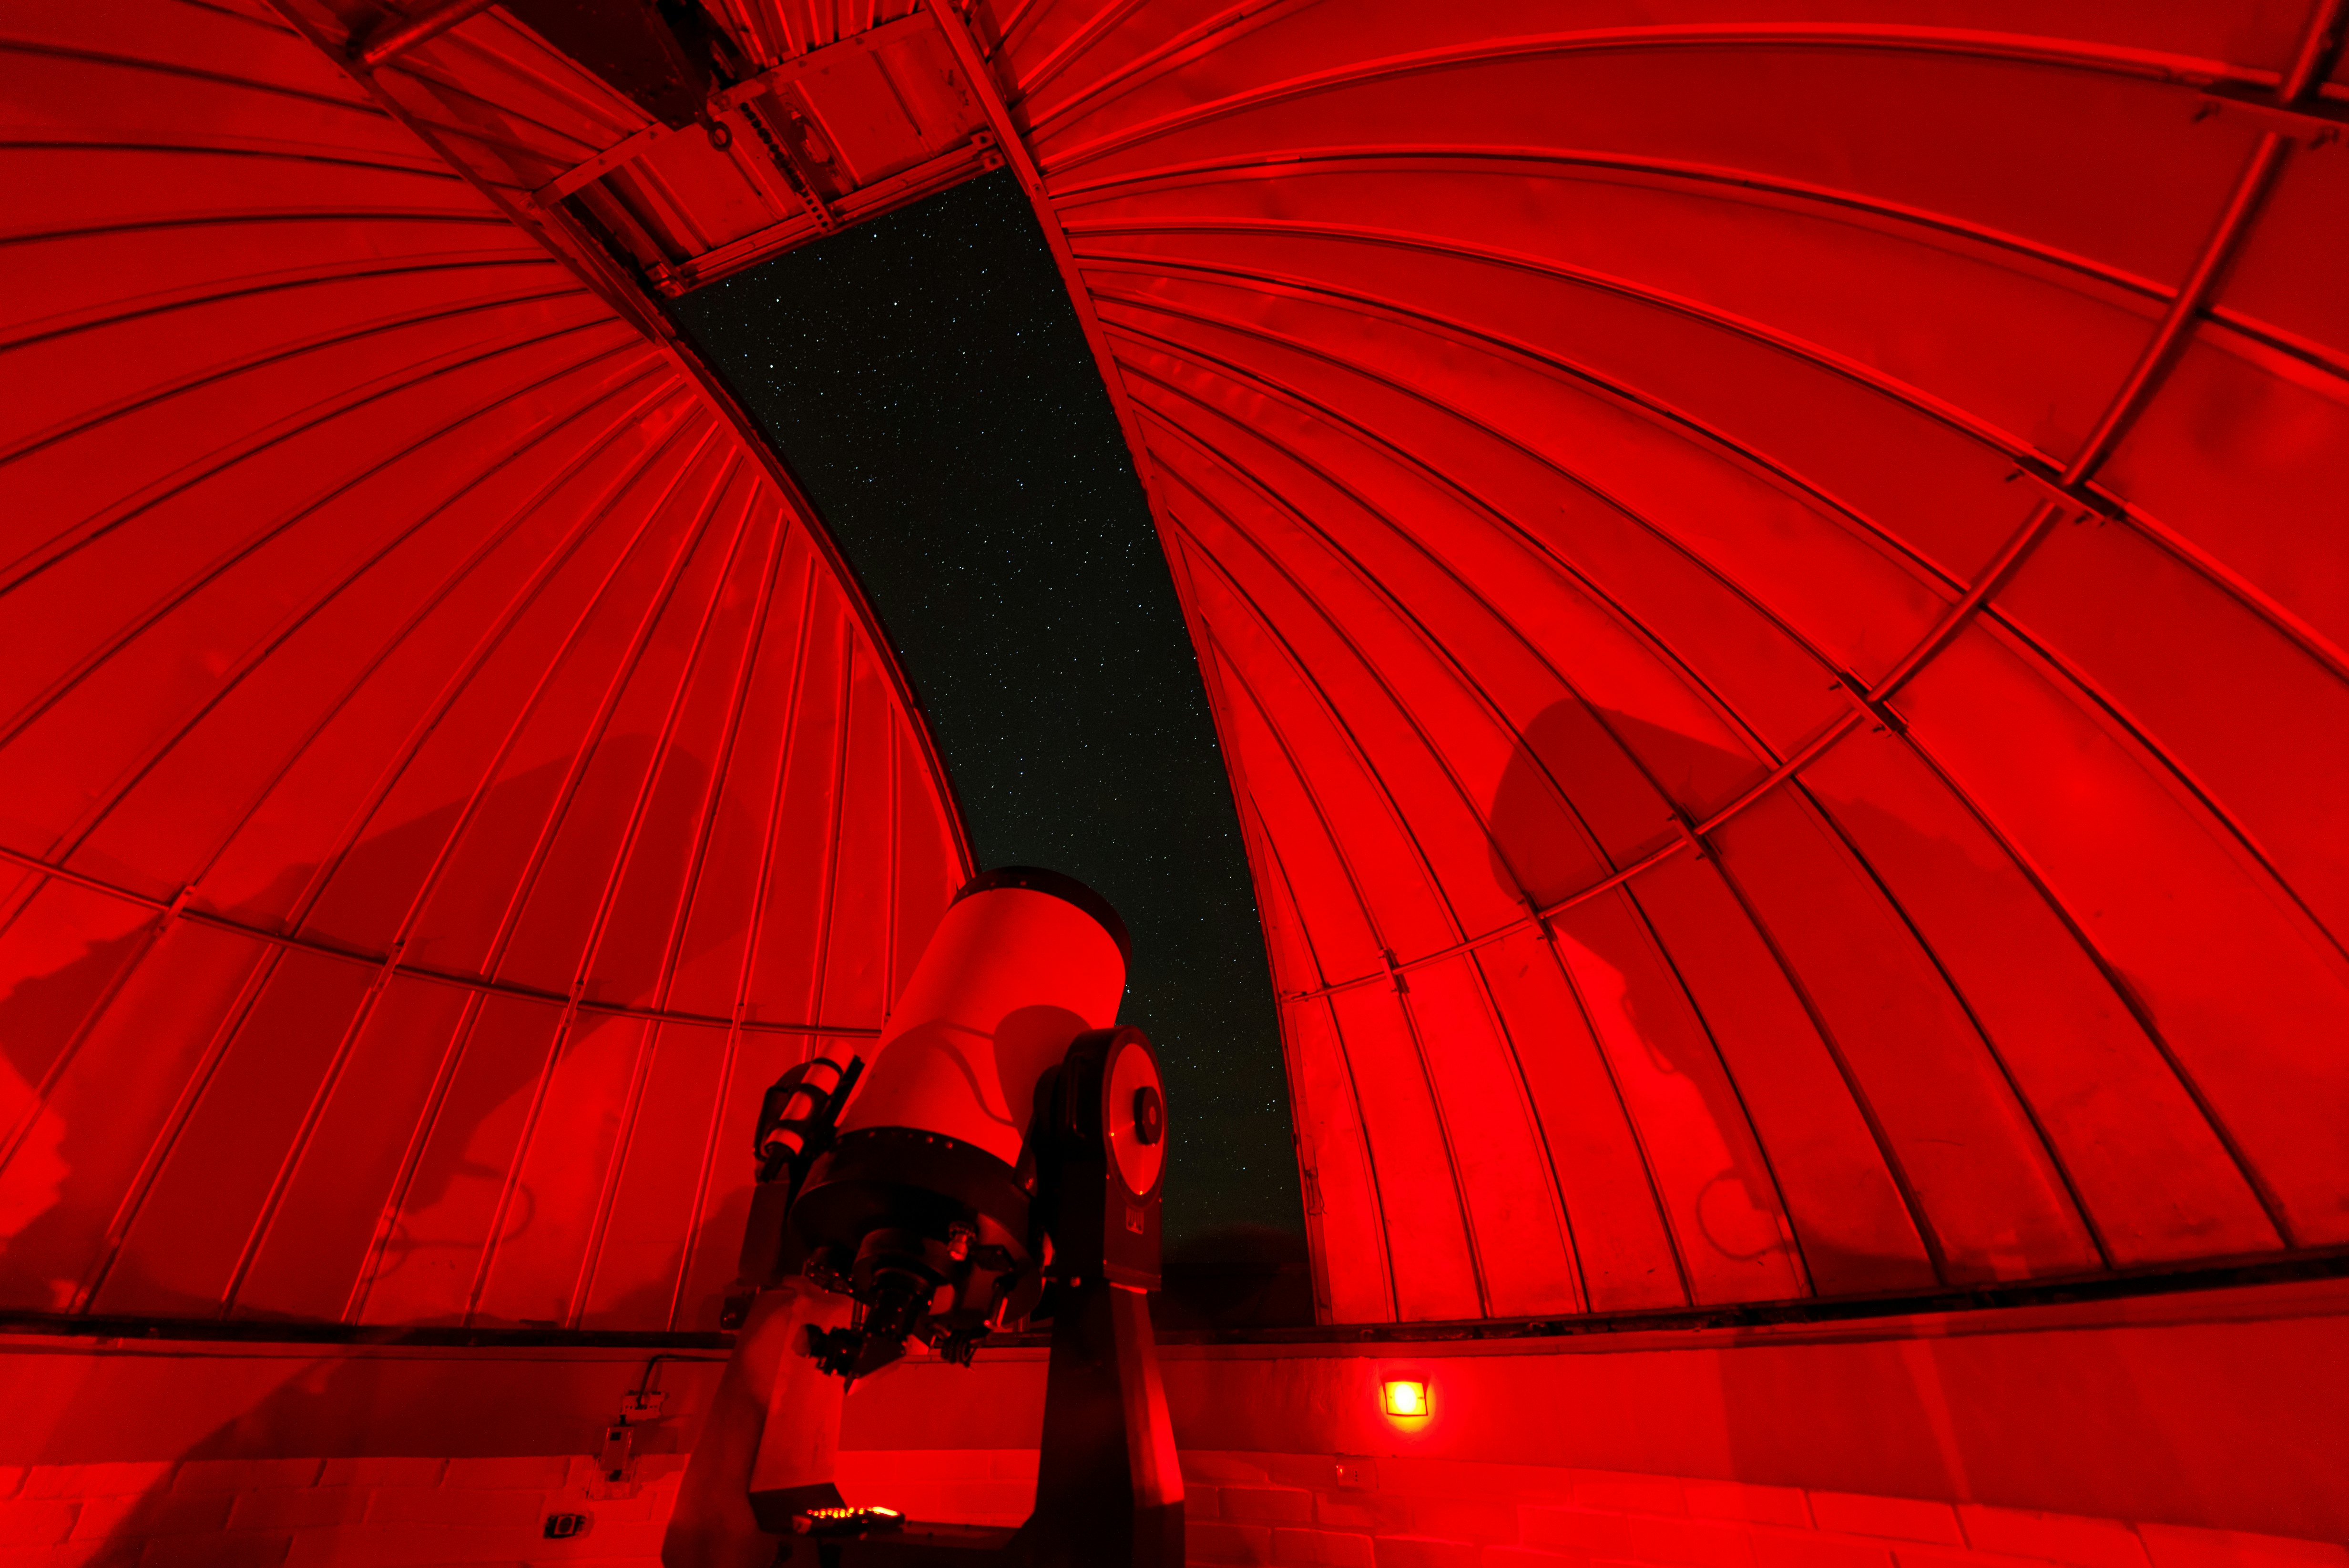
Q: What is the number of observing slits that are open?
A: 1